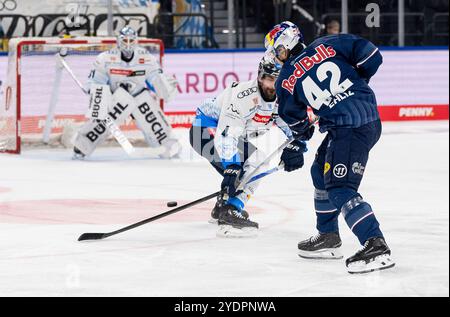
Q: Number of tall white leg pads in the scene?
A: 2